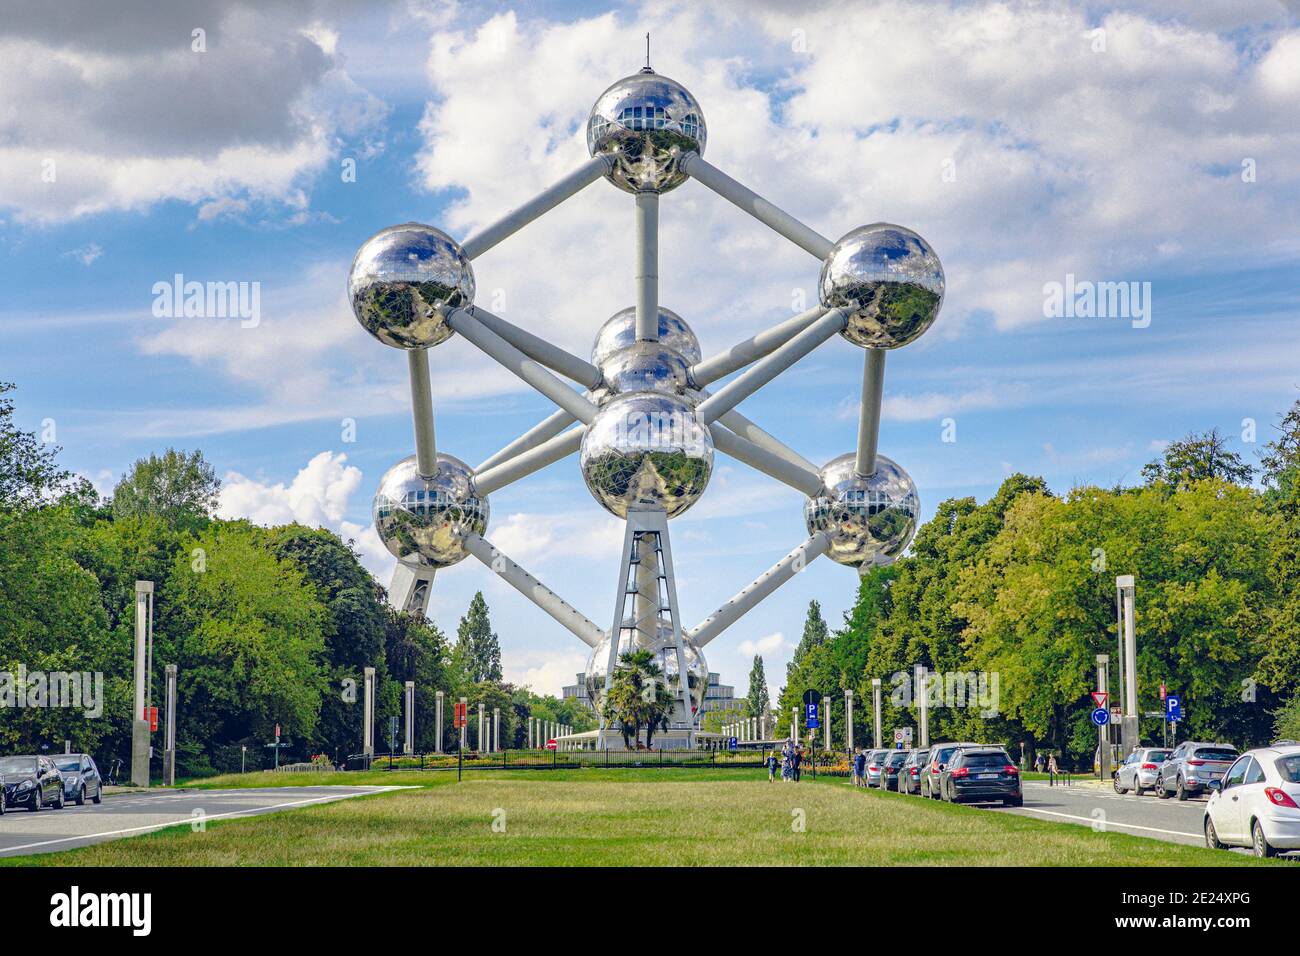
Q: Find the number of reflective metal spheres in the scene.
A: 9